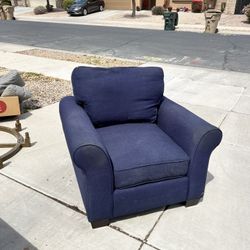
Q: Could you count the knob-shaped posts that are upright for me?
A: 2